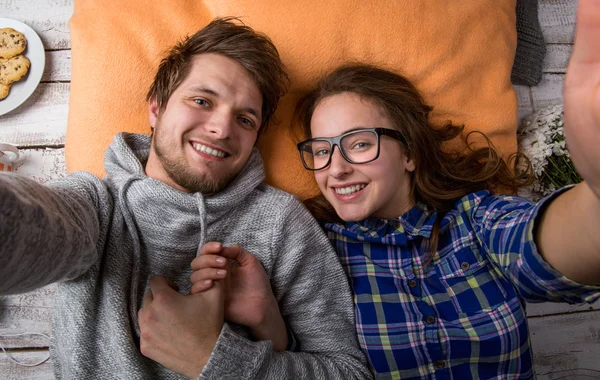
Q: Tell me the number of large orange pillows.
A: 1